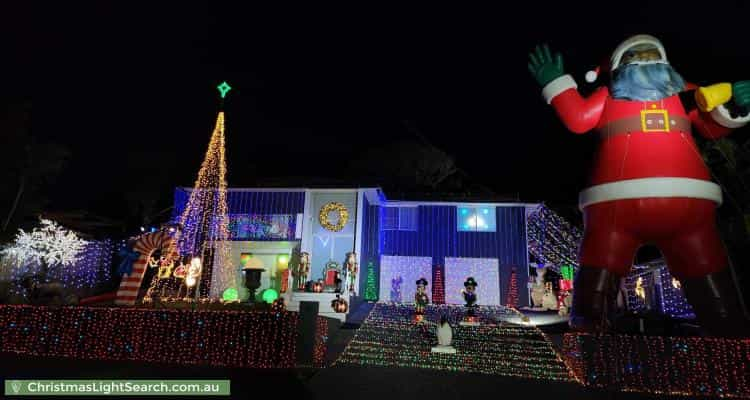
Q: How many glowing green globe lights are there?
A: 2